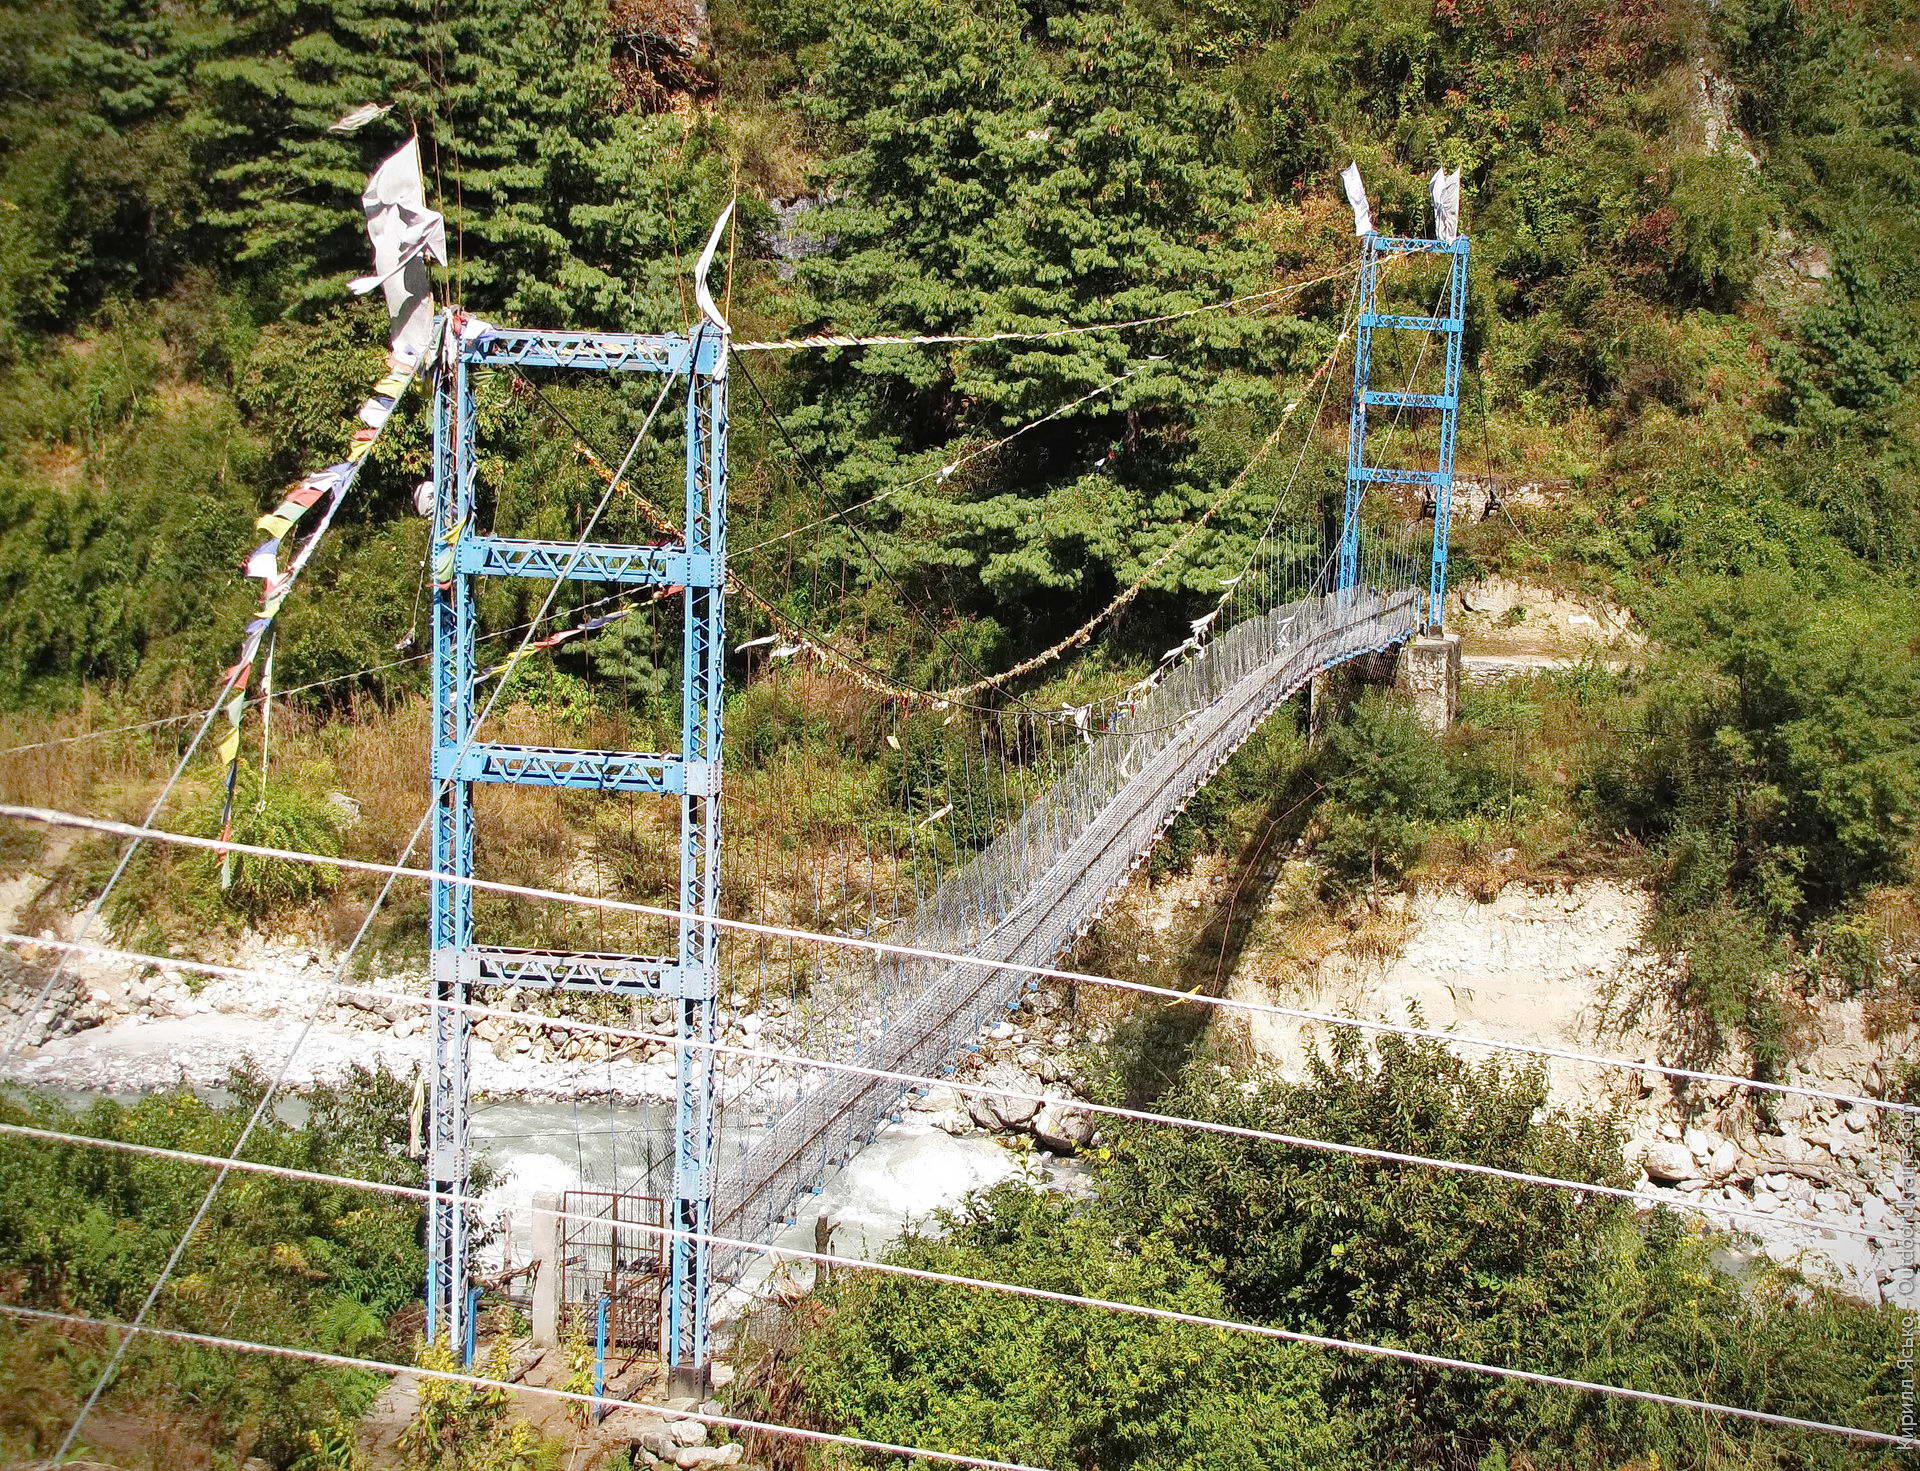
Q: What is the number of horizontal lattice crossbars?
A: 8